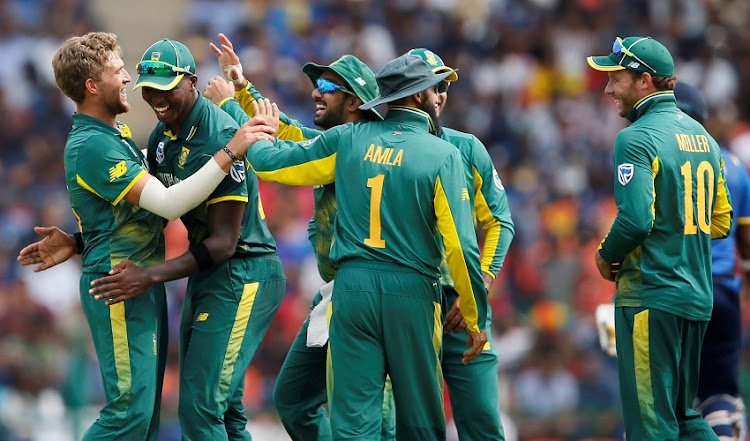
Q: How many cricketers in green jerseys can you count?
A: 6